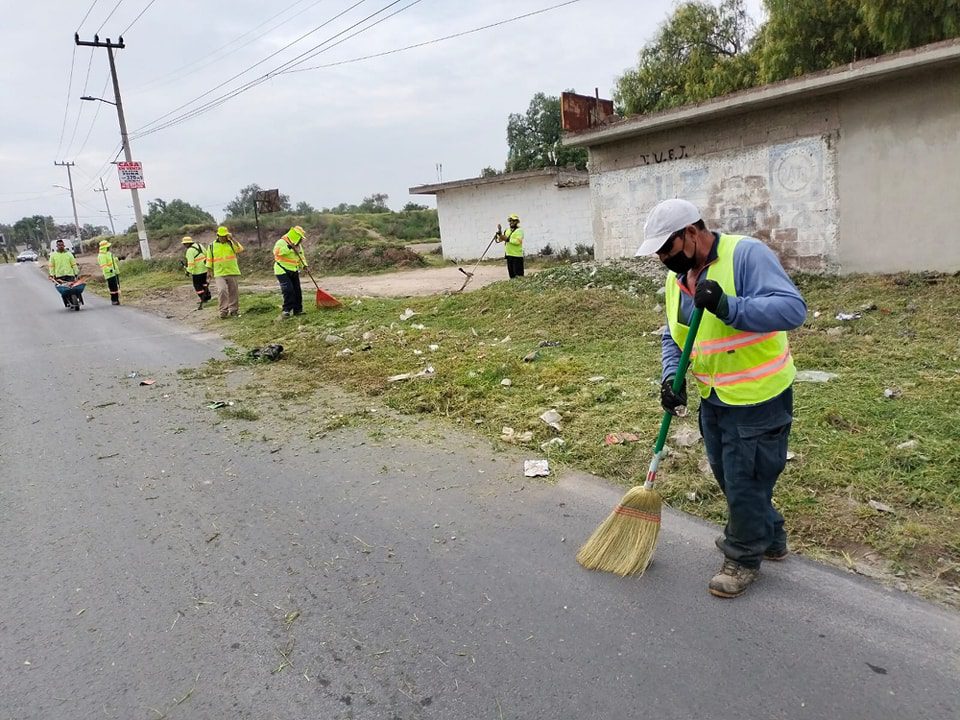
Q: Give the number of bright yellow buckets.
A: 0